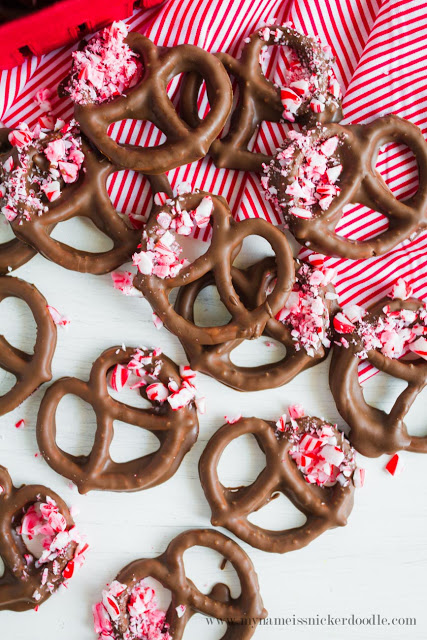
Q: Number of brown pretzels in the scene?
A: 13